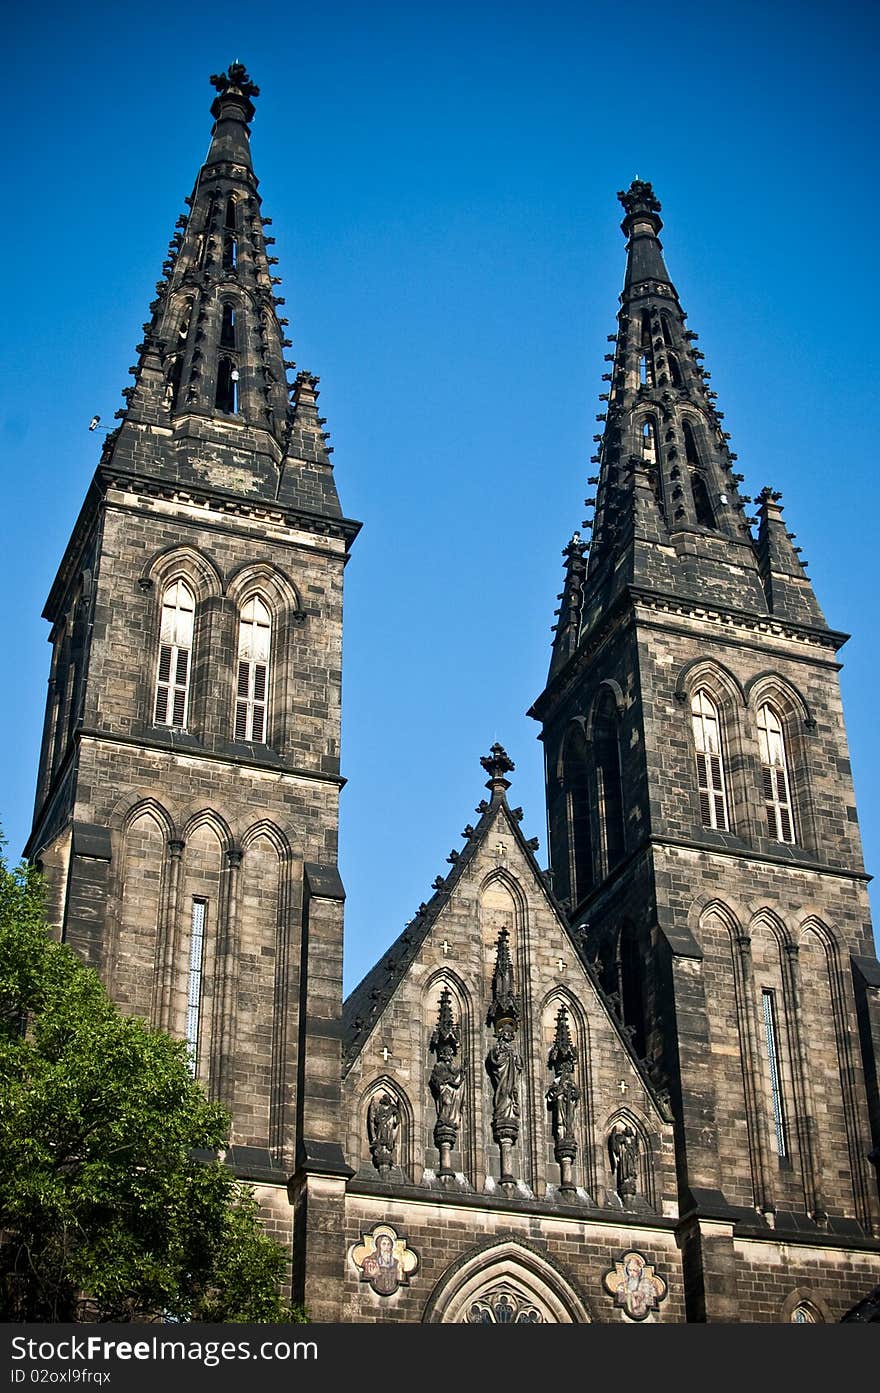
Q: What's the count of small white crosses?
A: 5